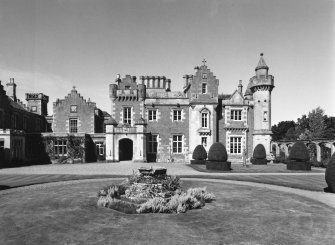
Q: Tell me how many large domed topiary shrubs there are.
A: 5